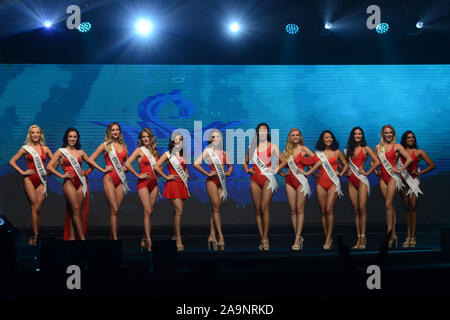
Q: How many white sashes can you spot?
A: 12